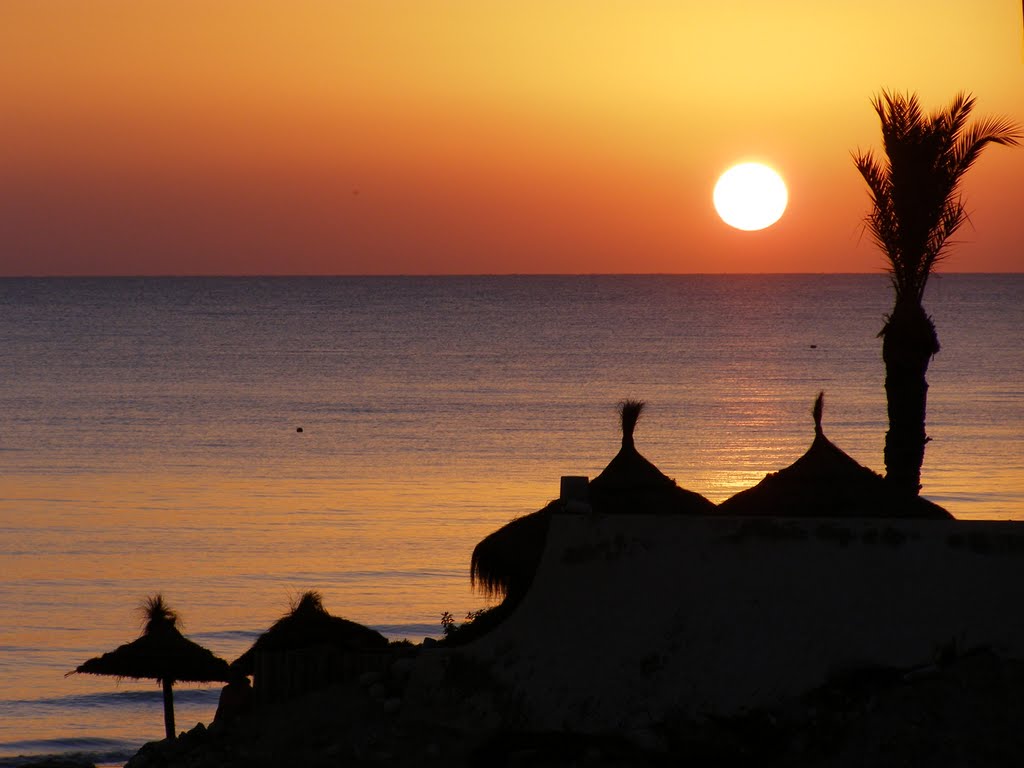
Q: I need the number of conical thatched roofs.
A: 4